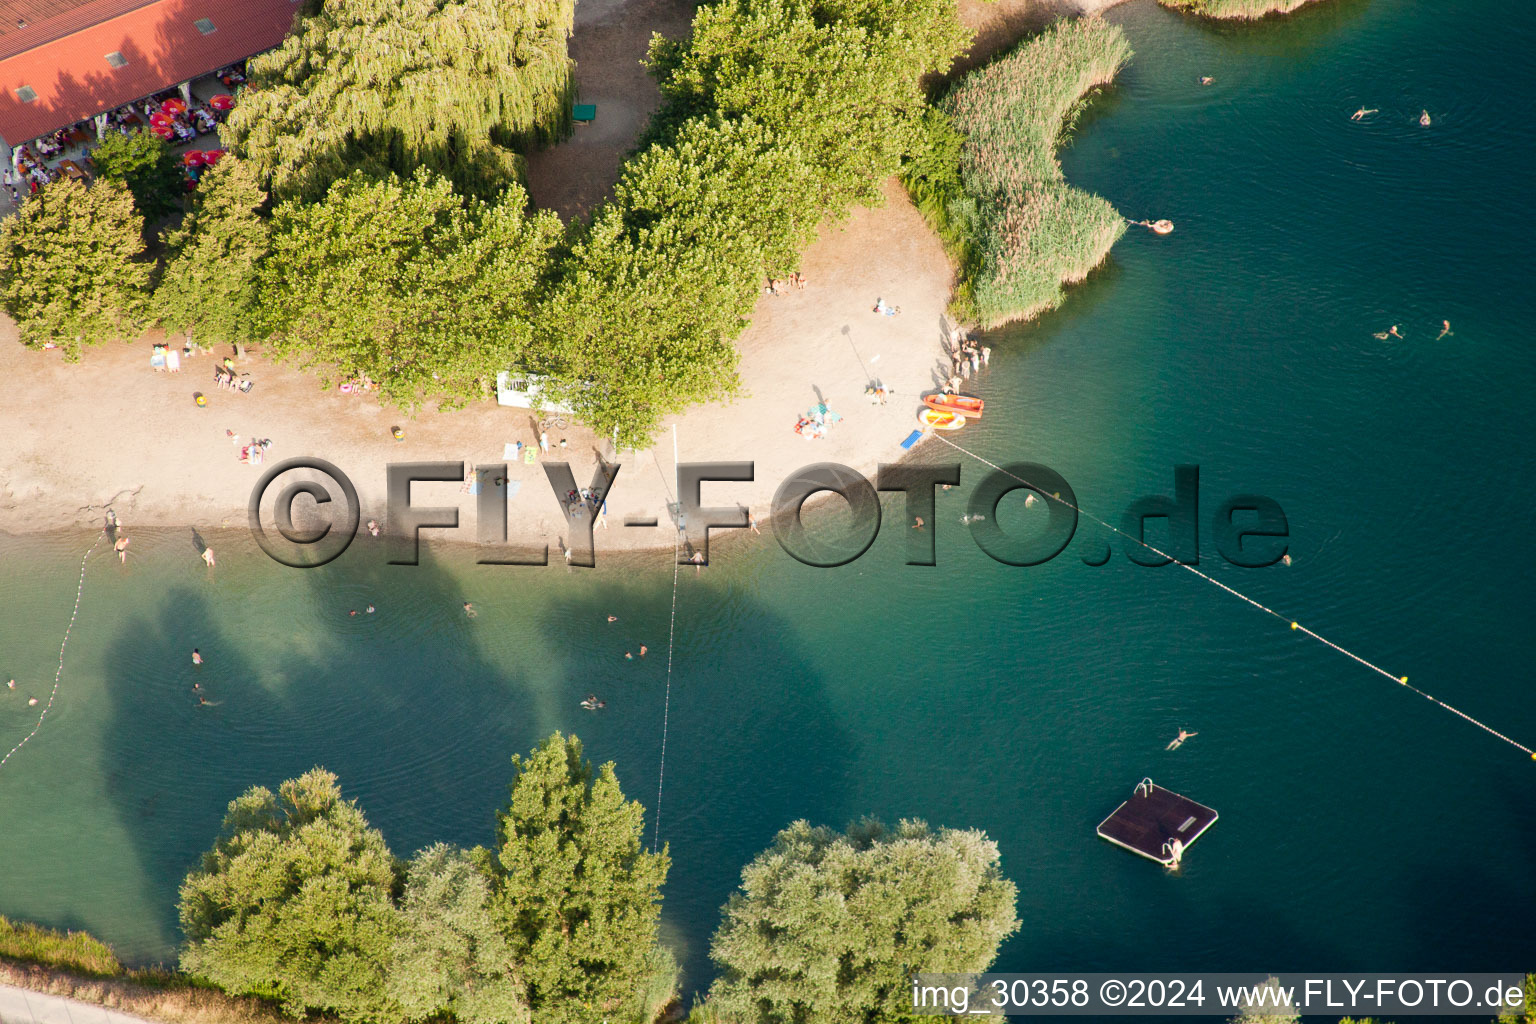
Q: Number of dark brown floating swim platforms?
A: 1